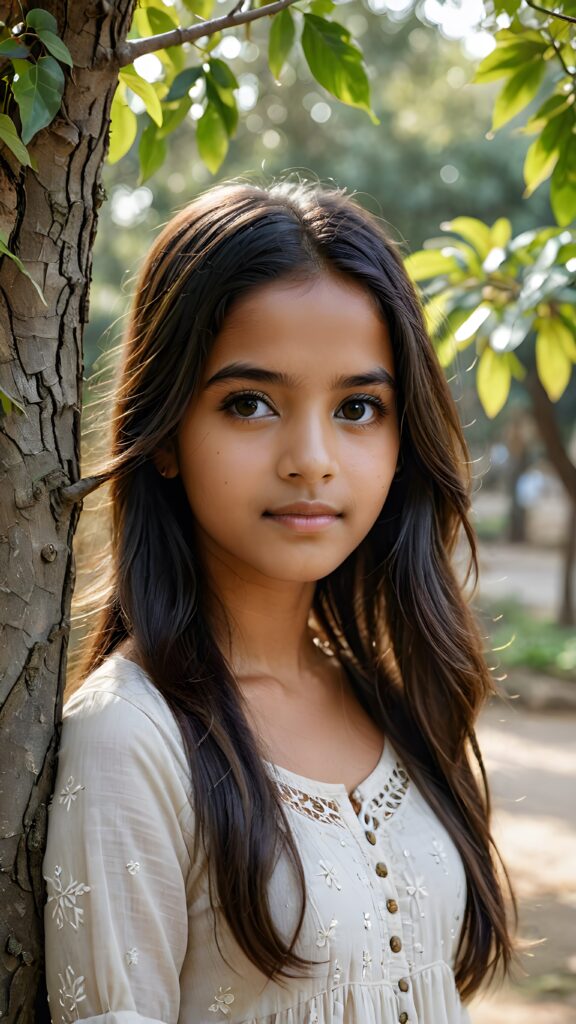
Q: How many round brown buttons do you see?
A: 6